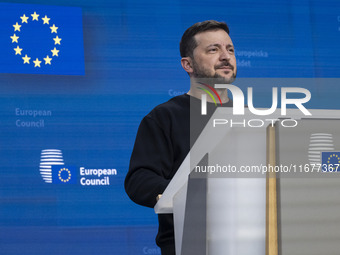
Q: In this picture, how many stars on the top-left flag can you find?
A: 12